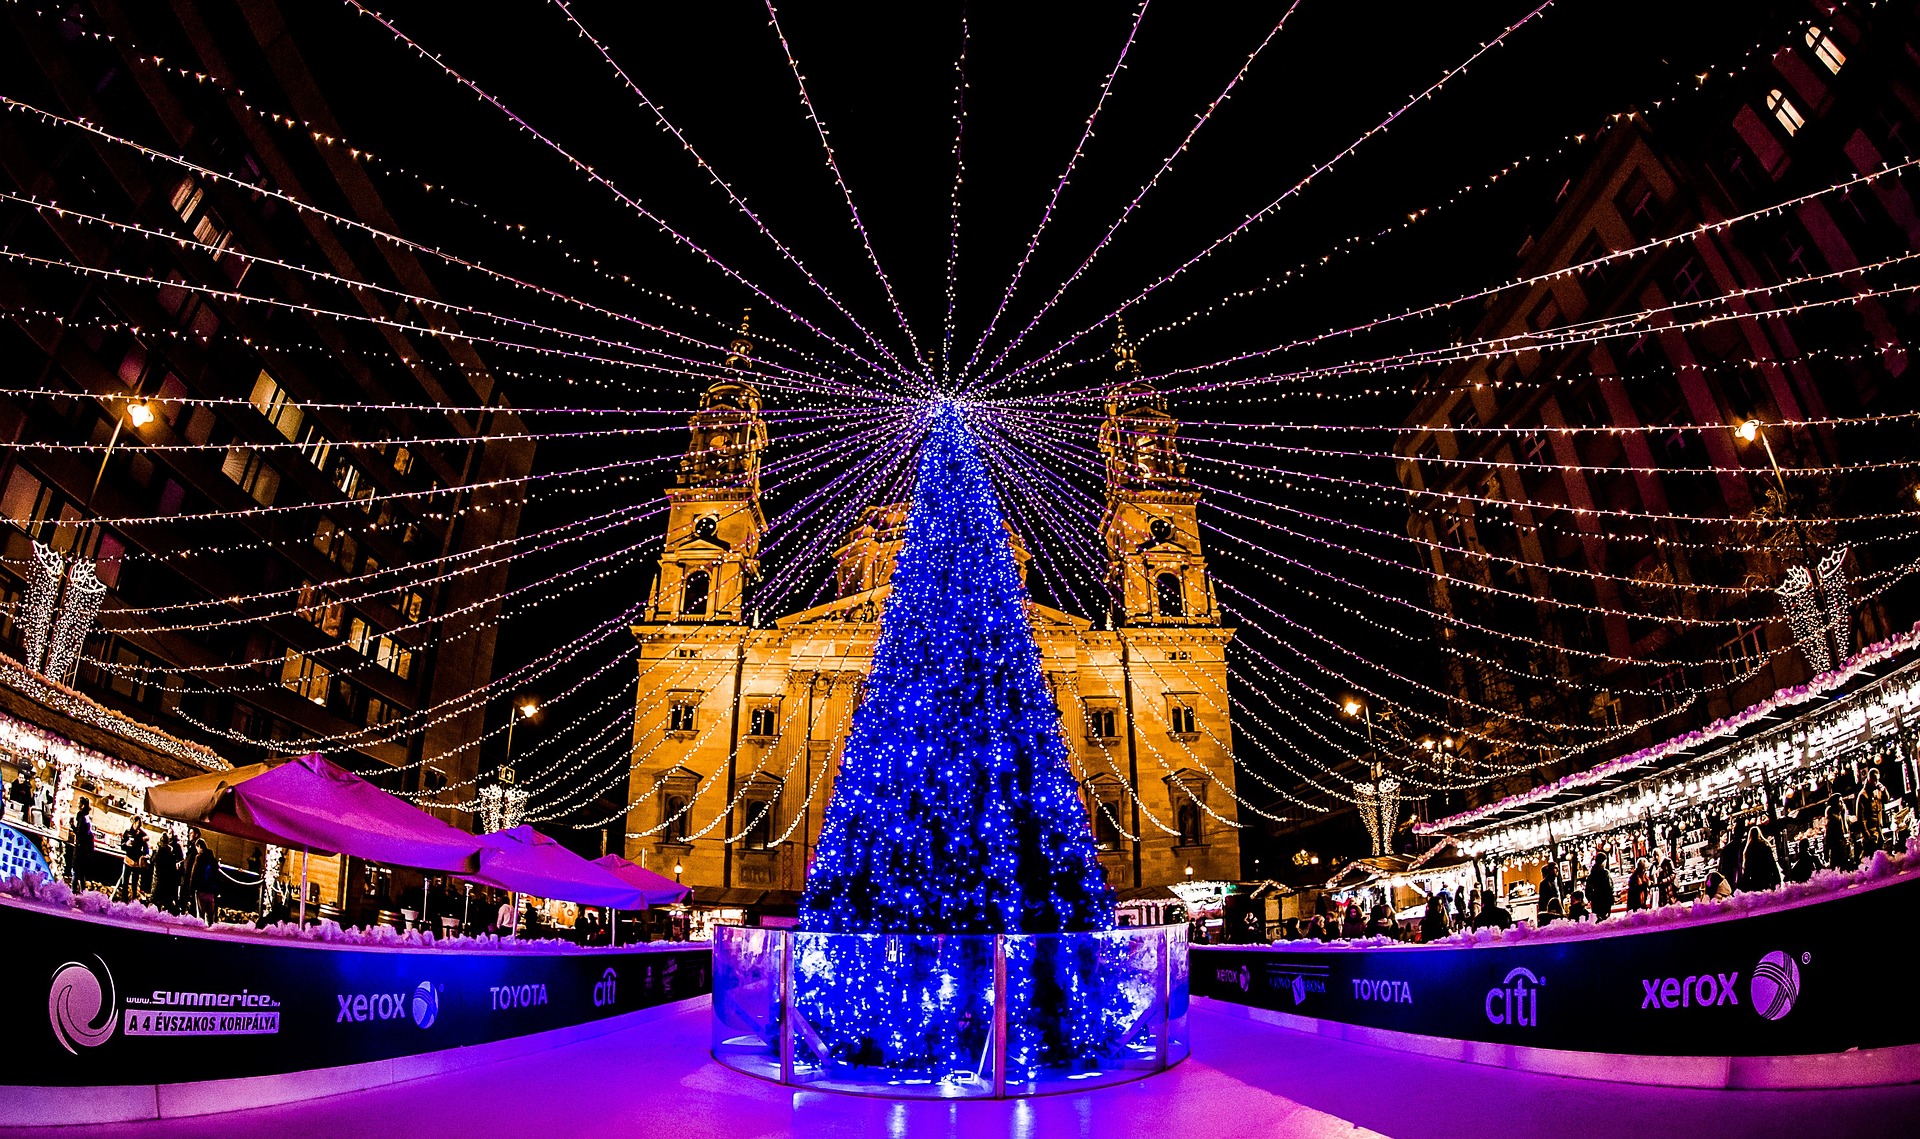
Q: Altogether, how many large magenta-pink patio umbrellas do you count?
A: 3